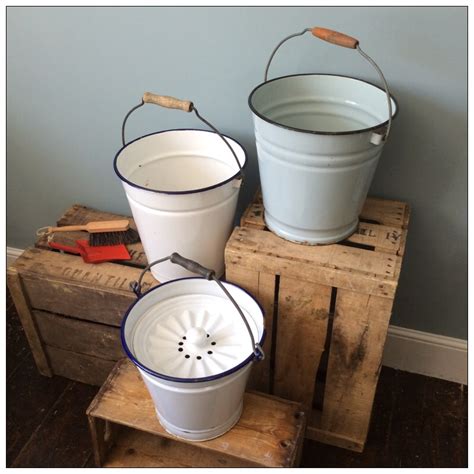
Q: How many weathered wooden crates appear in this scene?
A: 3